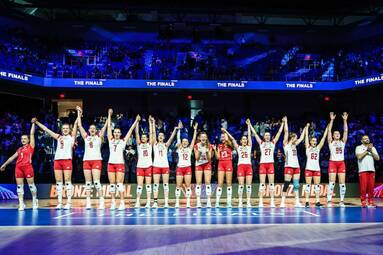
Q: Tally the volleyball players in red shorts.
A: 14